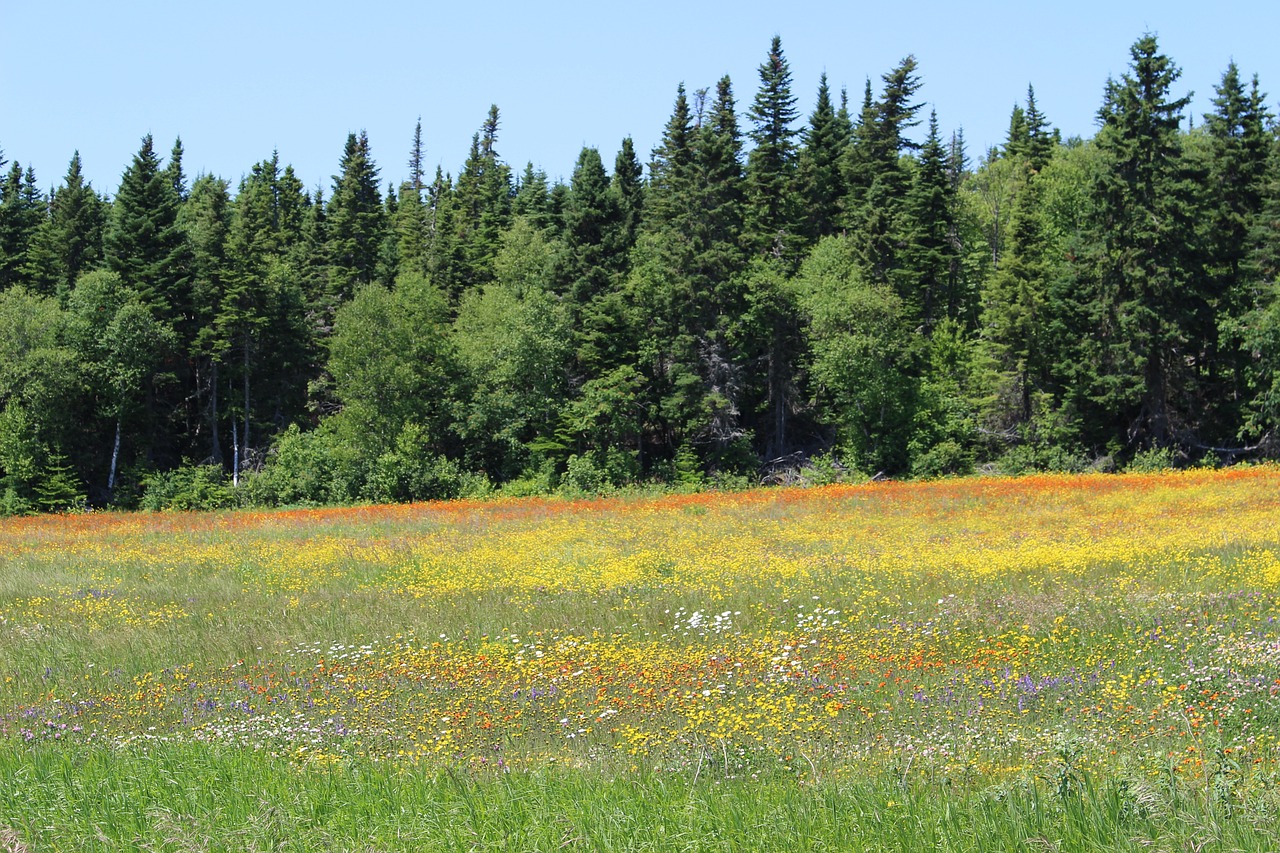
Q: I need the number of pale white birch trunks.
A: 2